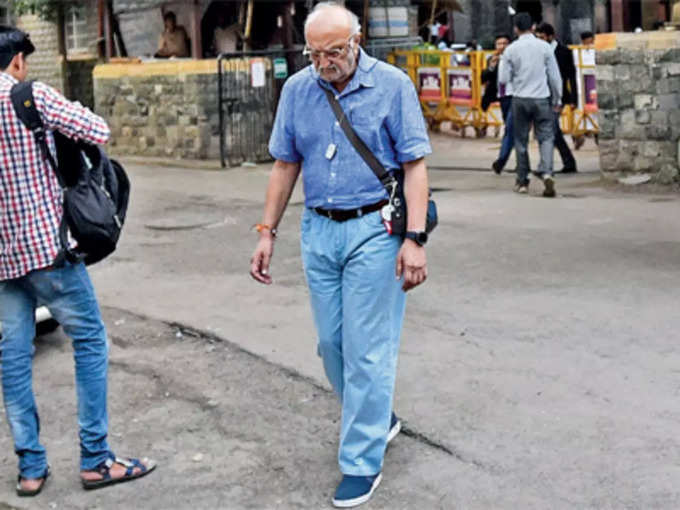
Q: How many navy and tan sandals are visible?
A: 2